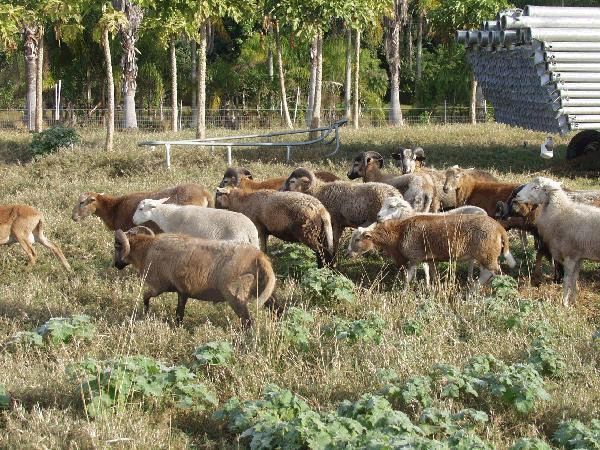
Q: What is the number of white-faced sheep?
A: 3